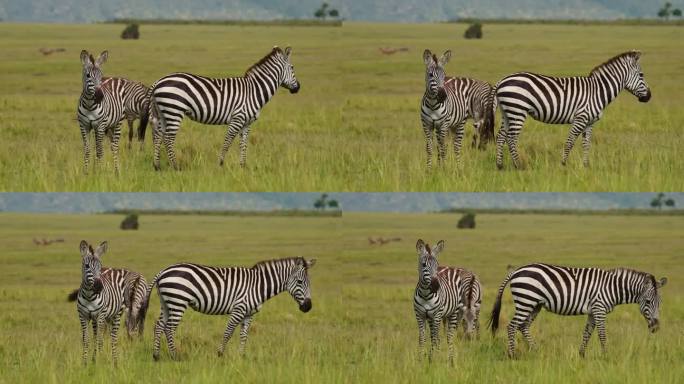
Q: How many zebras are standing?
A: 12